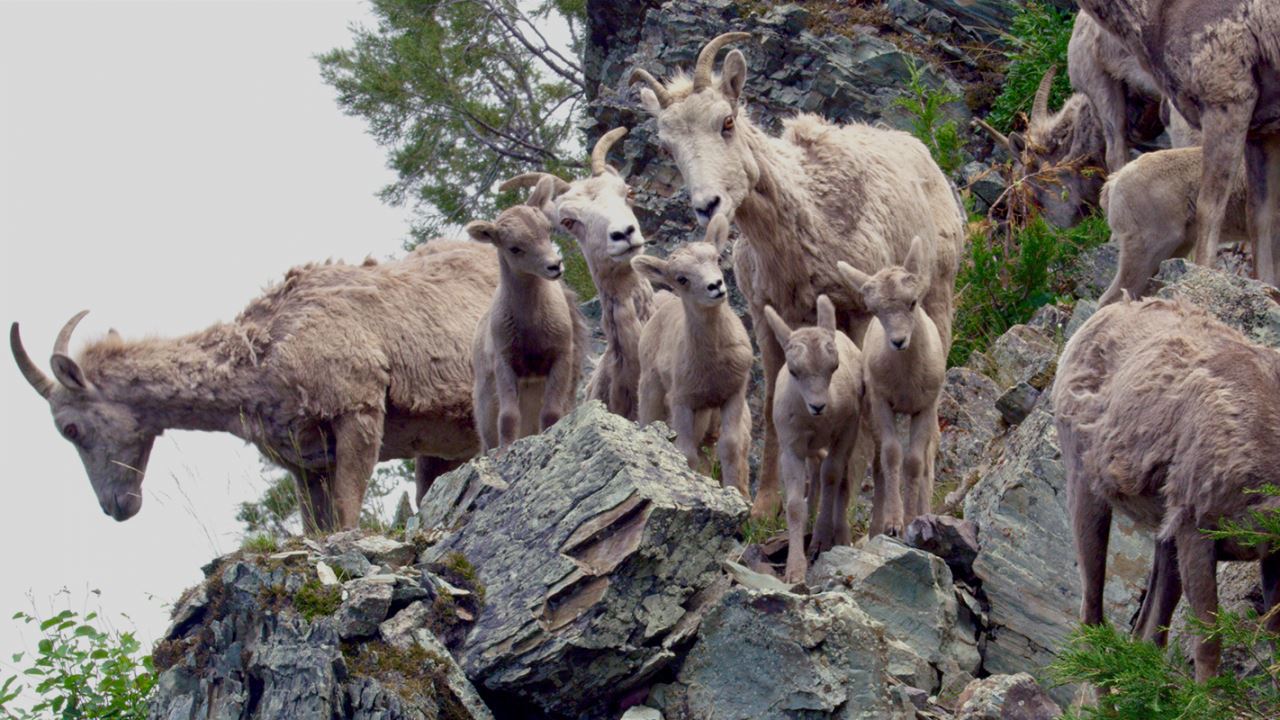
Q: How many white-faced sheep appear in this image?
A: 2